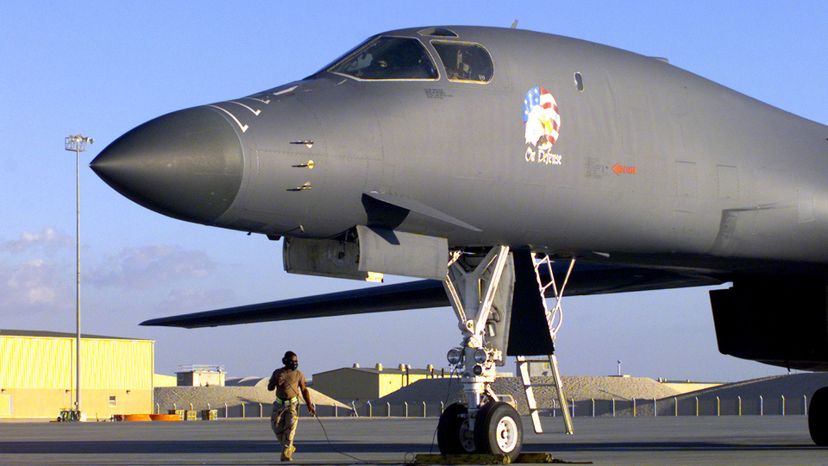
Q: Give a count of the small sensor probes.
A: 3